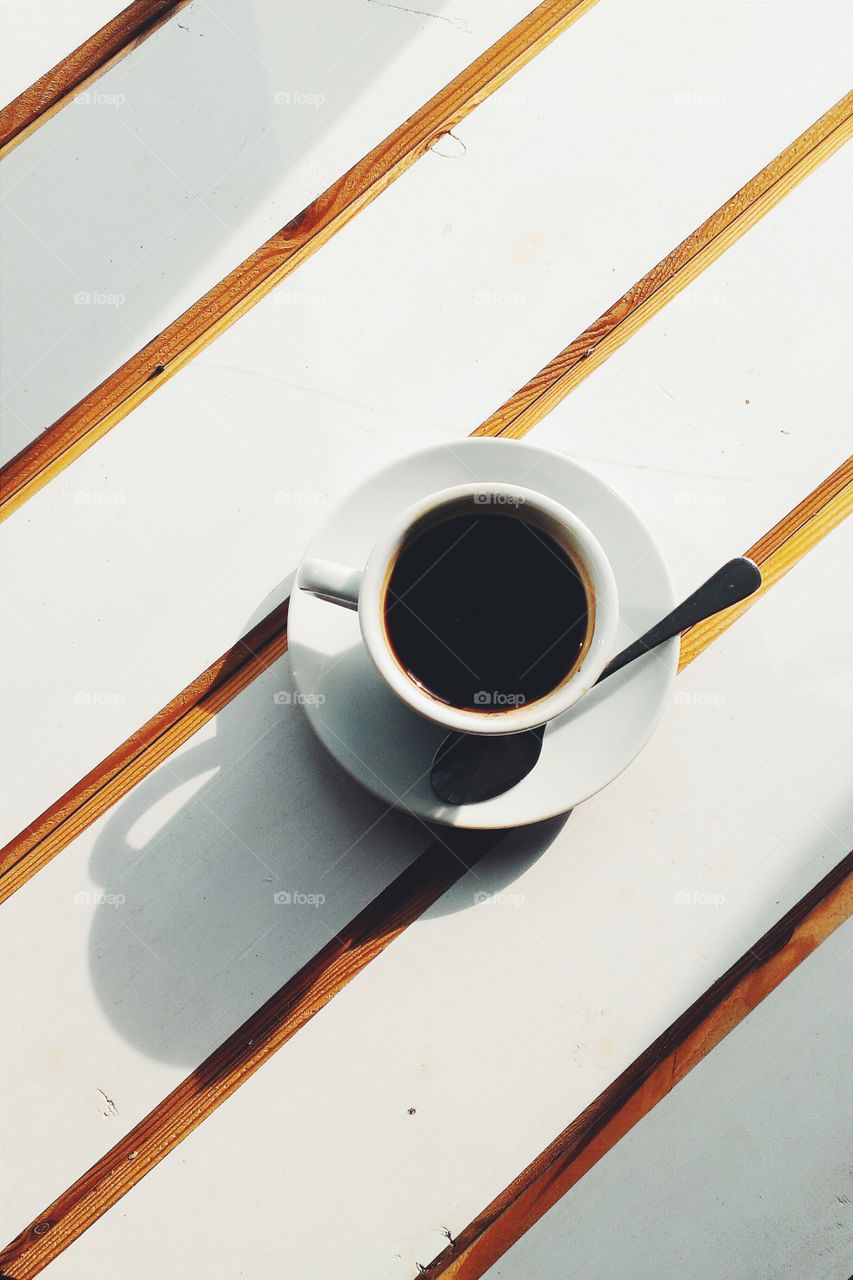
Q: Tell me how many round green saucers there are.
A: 0